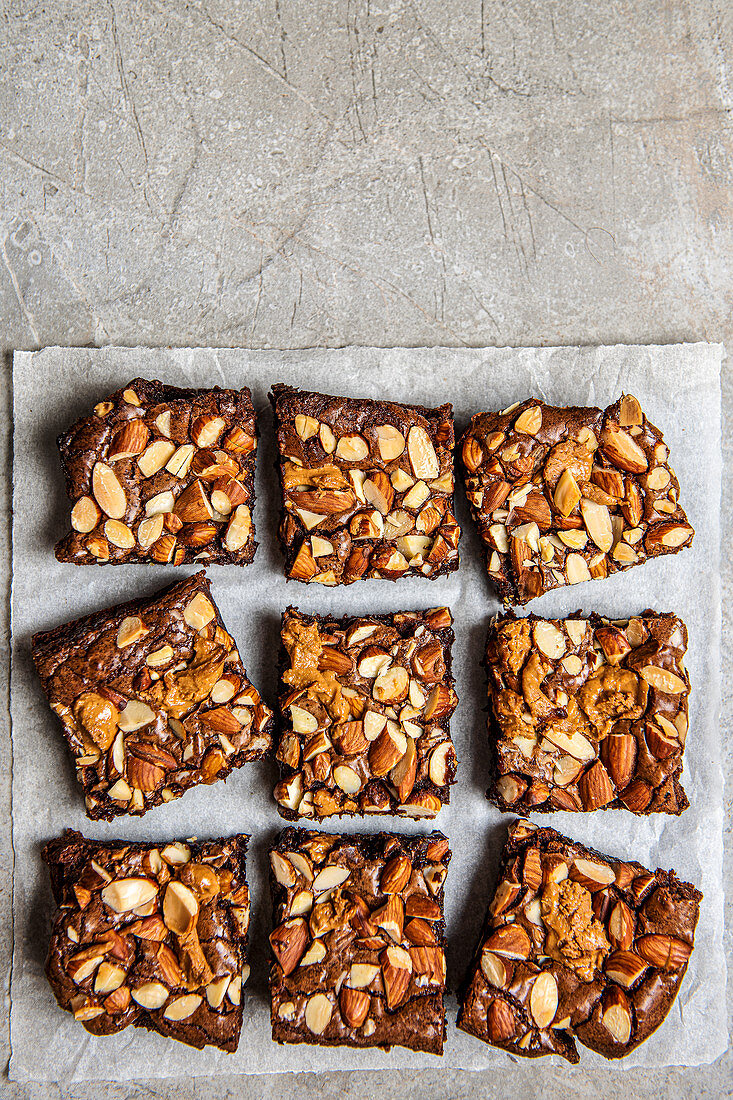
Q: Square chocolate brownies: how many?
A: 9